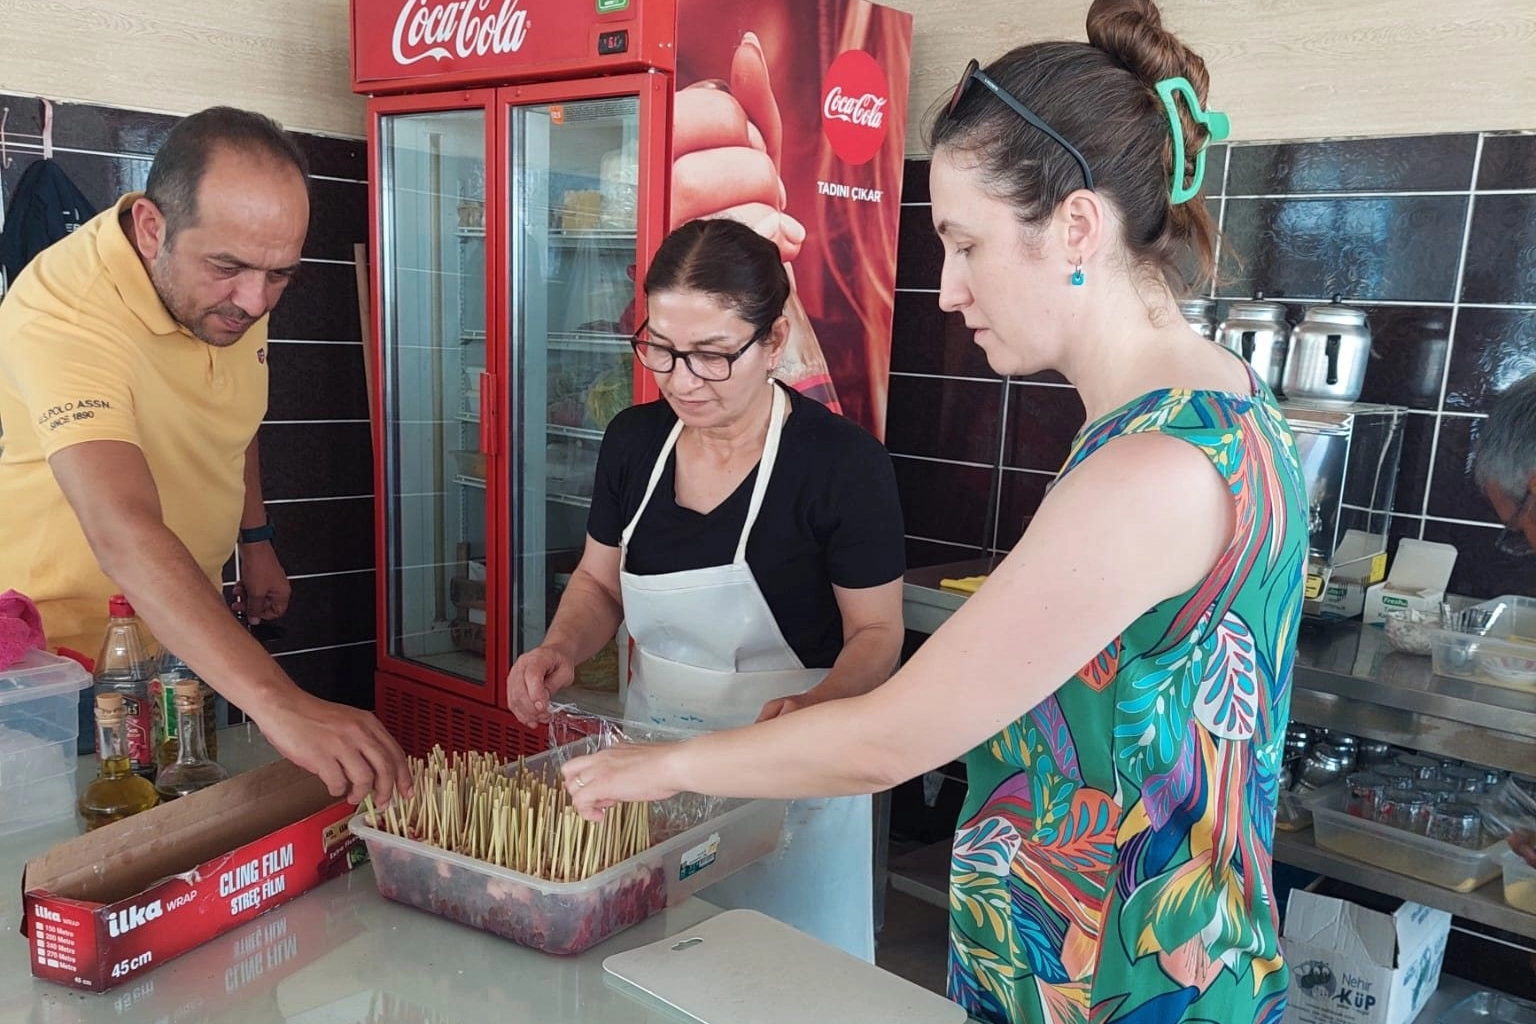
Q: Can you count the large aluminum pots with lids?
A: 3